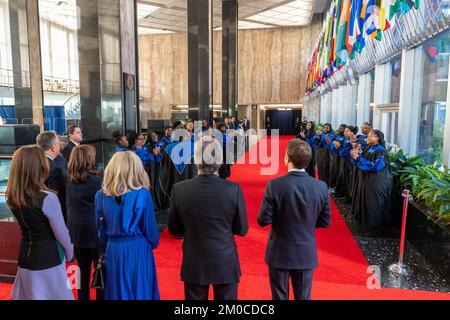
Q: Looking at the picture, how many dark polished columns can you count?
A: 4